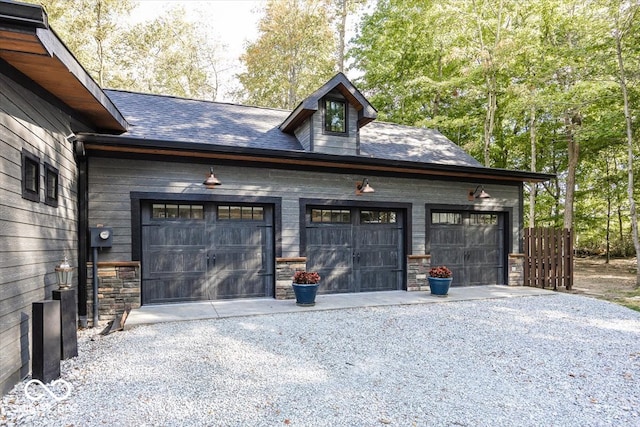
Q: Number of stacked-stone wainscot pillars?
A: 4